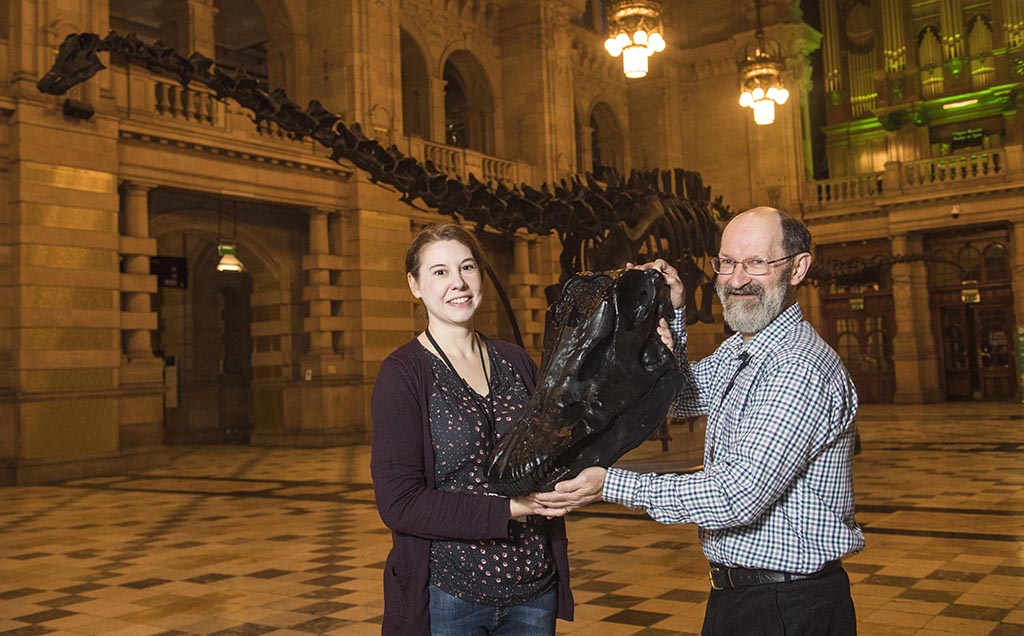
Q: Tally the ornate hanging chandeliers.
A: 2